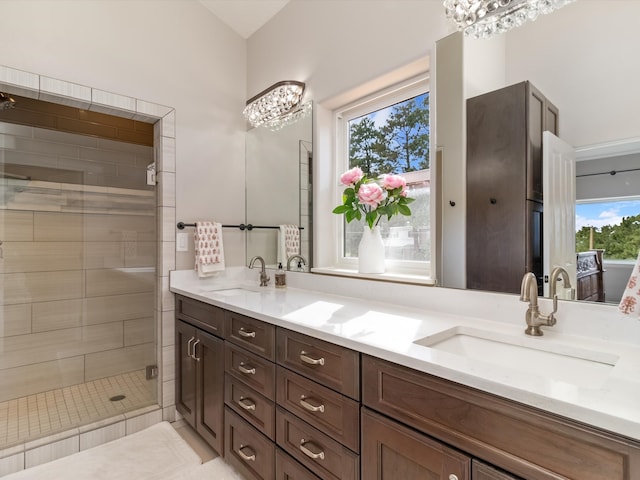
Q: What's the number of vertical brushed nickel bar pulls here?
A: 2